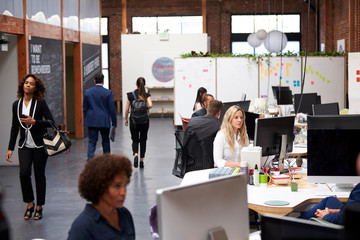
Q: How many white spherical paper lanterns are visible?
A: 3